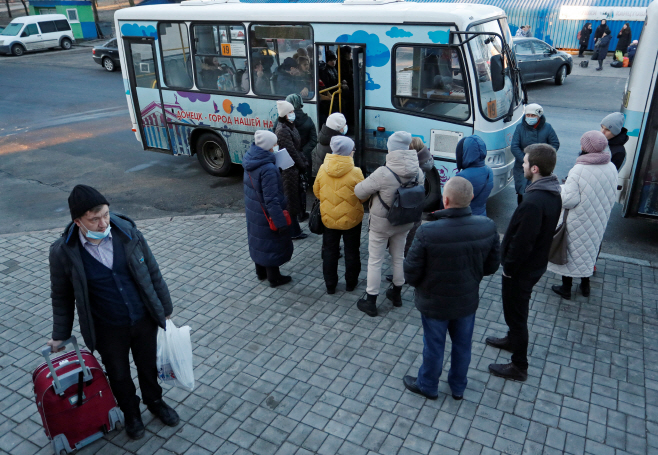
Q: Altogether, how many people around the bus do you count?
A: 13